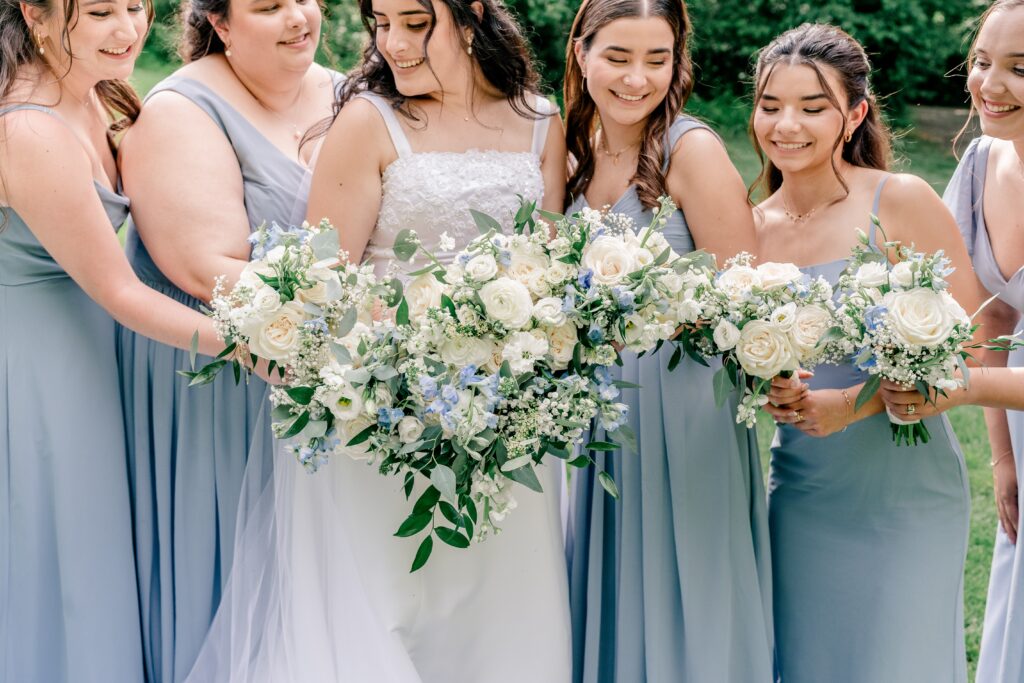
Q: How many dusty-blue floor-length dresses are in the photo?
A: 5